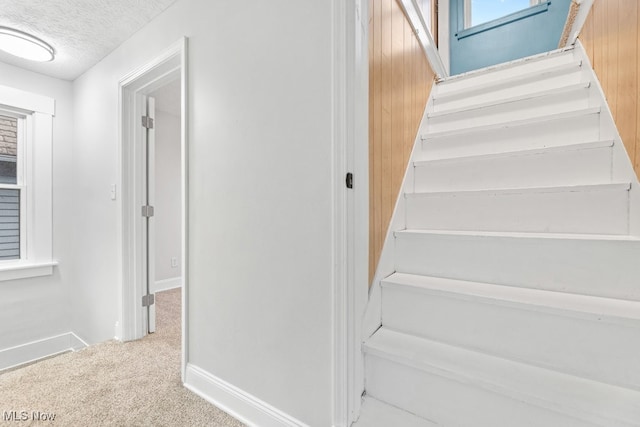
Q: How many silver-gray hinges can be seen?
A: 3